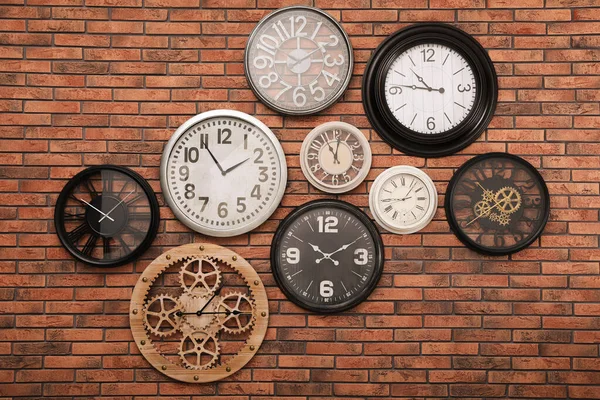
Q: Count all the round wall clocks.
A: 9